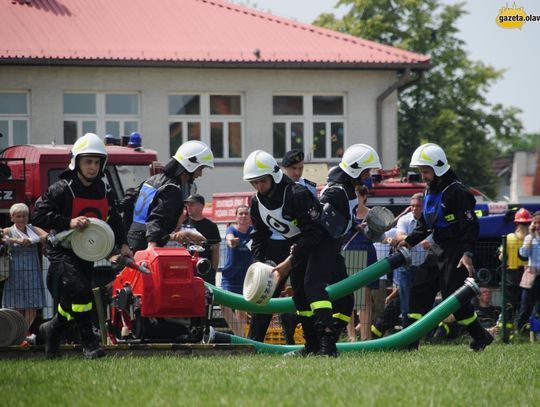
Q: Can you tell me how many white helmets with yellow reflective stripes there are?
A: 5